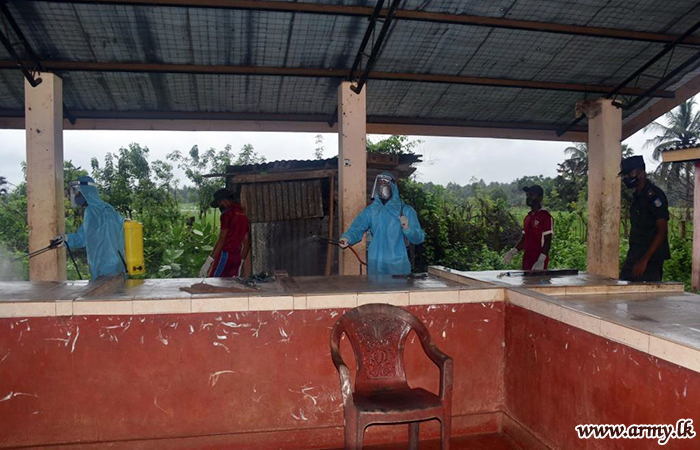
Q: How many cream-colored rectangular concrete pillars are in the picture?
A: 3